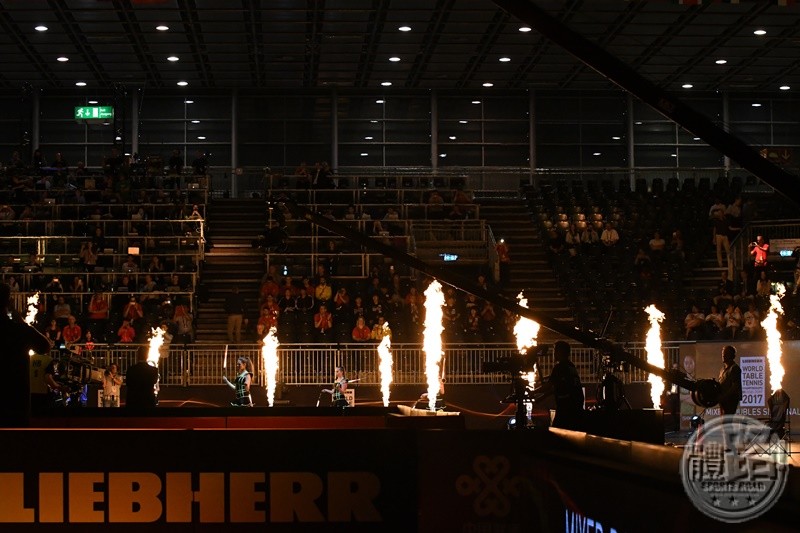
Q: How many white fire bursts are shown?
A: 8